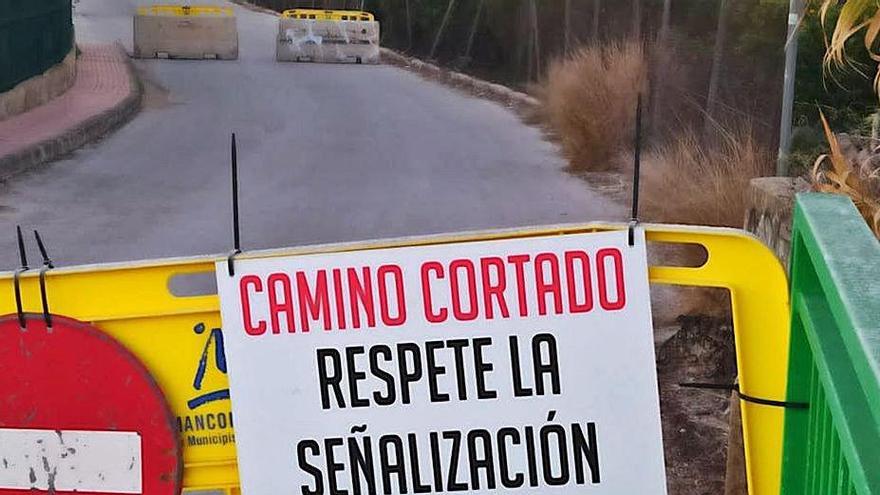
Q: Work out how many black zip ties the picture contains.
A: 5